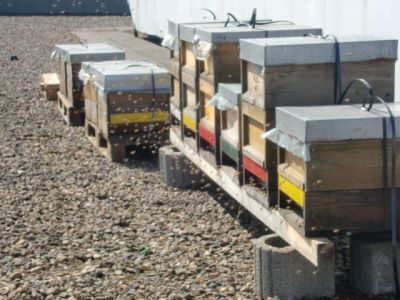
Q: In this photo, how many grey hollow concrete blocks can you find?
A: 3